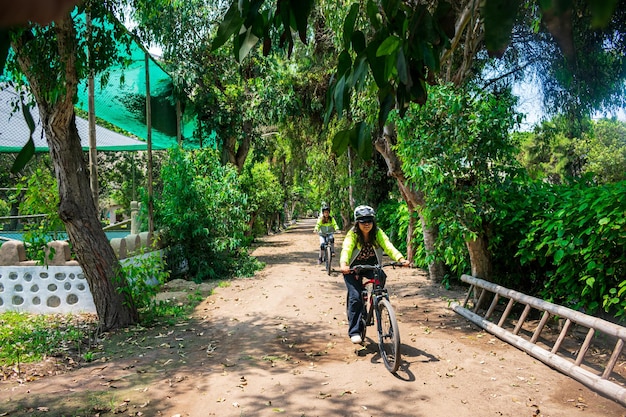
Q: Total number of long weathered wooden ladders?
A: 1